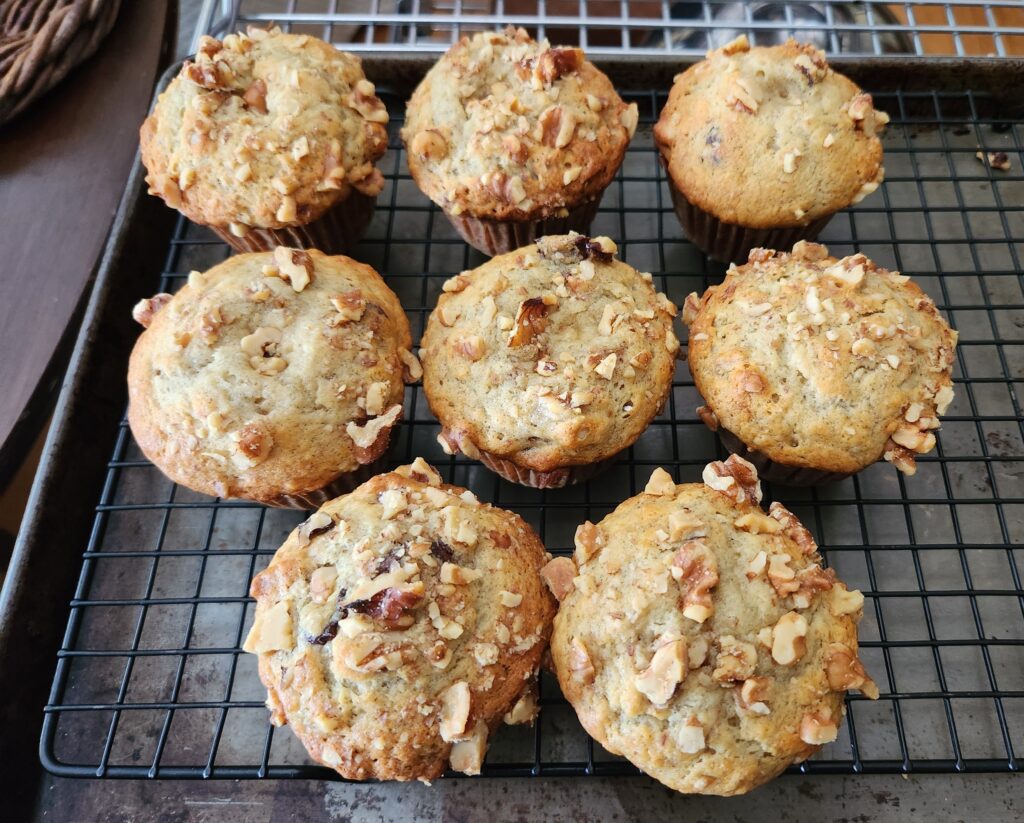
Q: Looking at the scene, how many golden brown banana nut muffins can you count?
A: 8